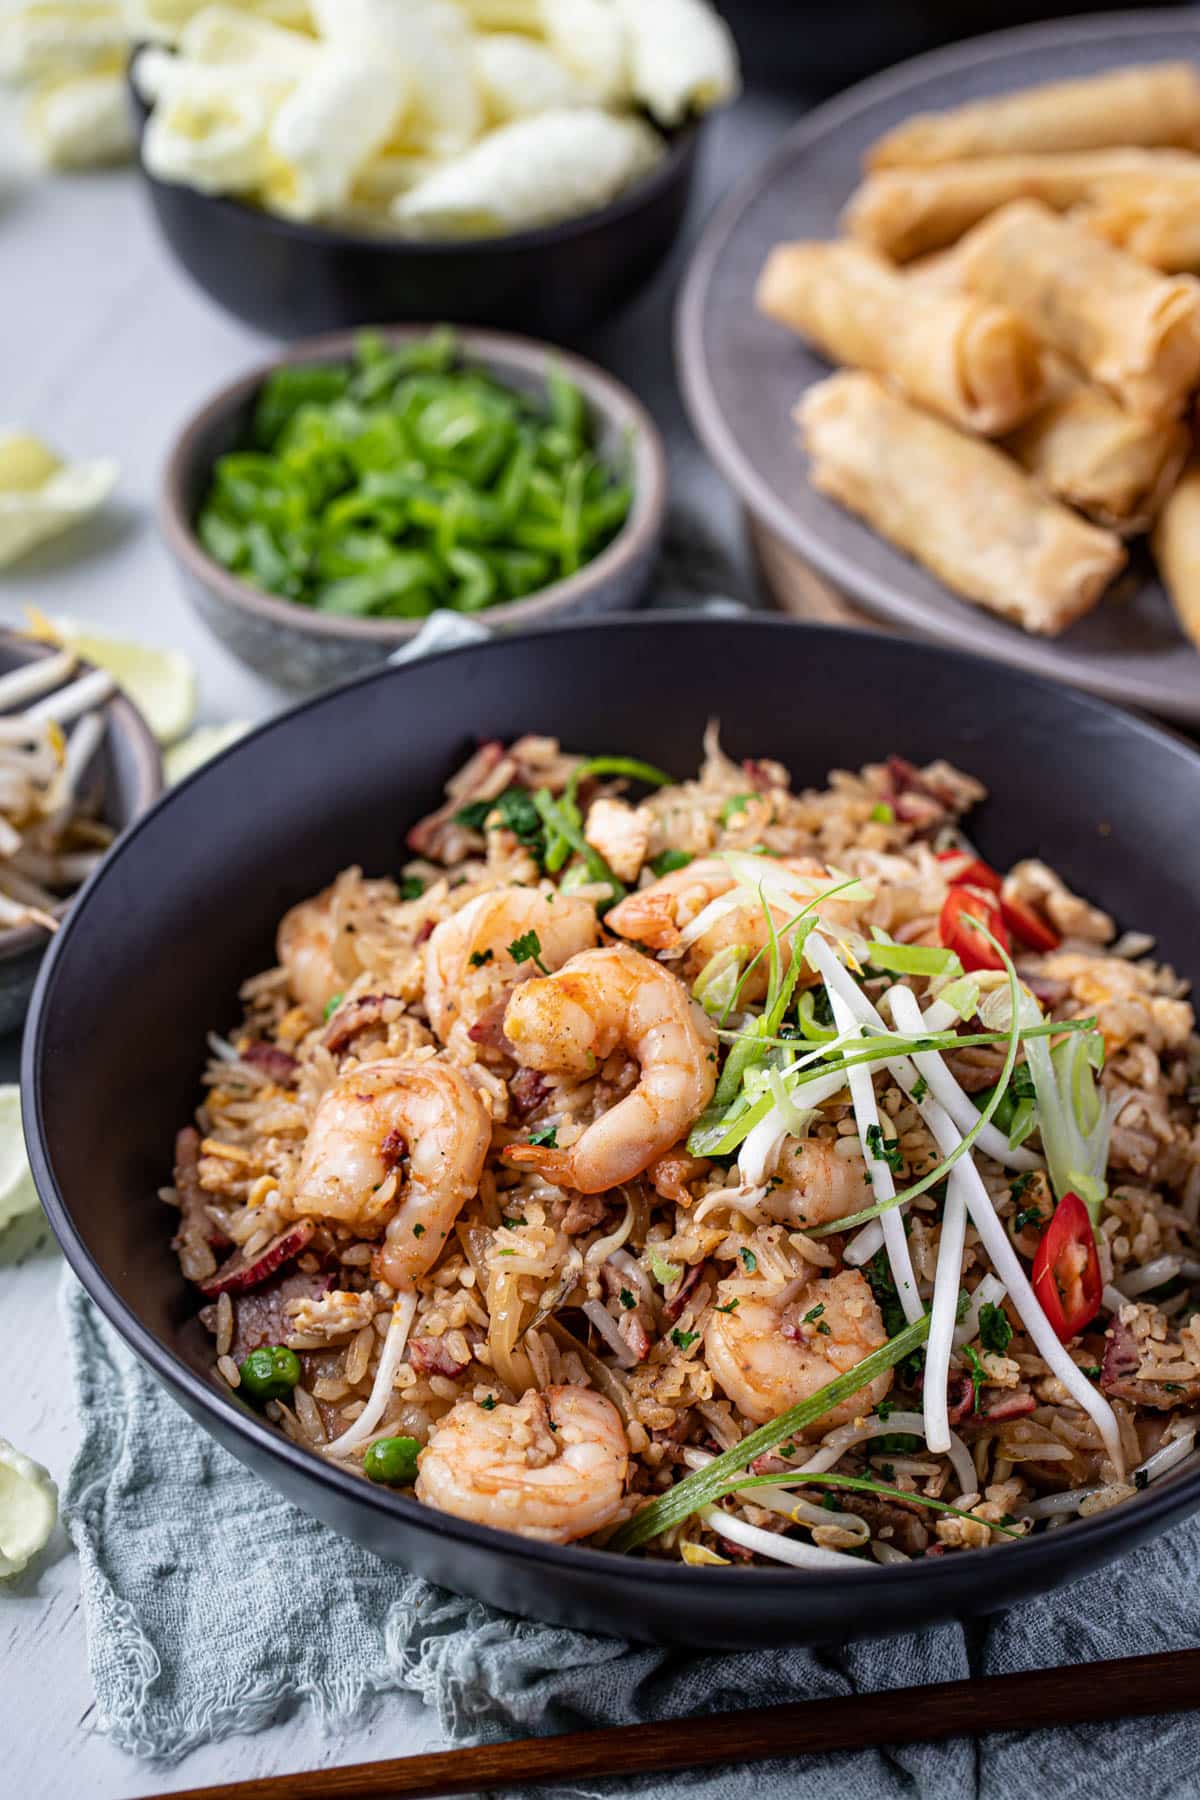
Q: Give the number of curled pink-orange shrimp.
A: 8